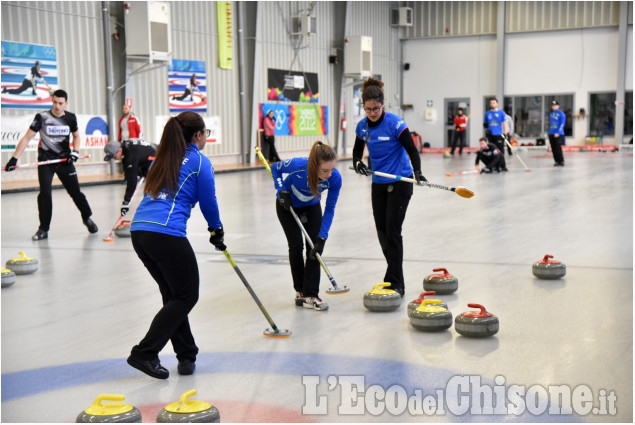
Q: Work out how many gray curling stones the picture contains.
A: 11